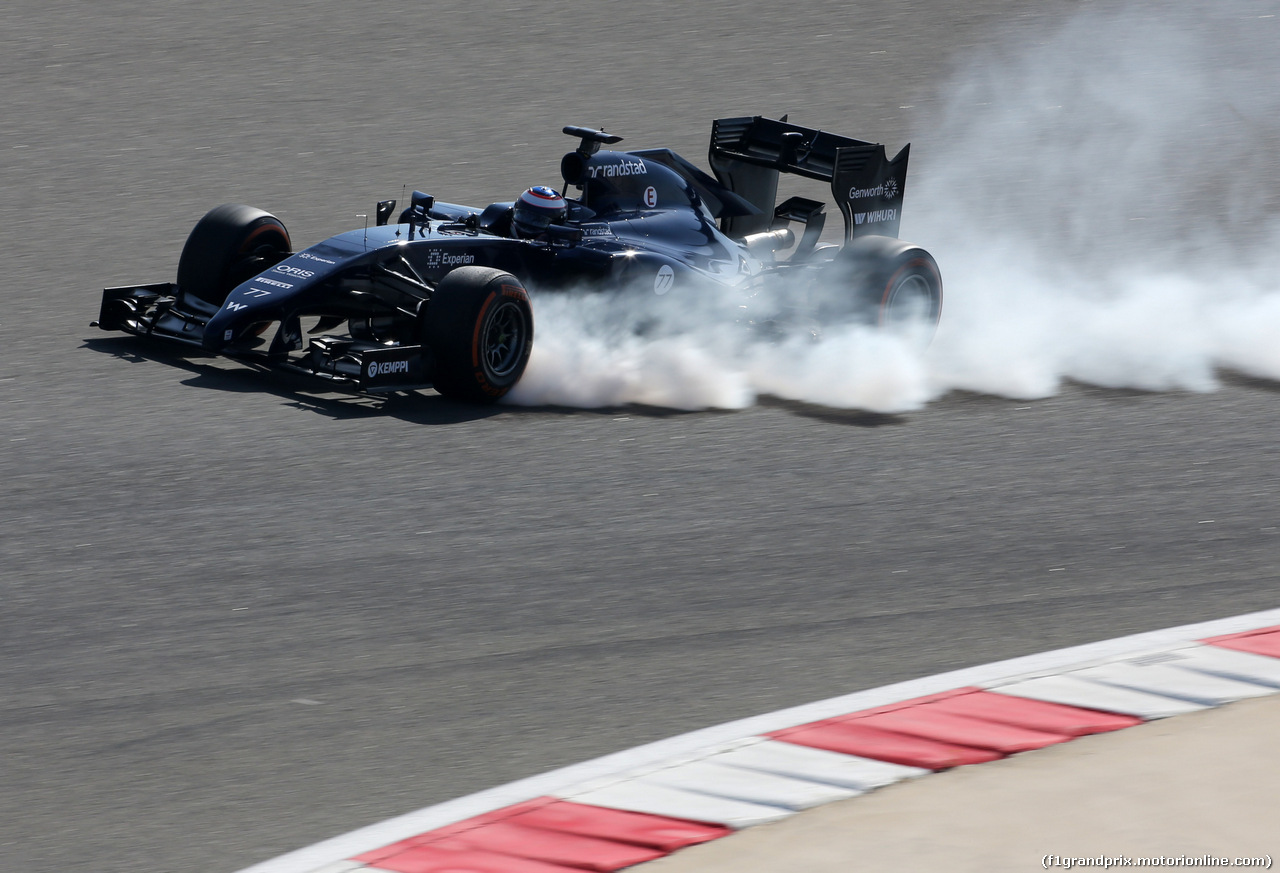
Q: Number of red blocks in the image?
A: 3